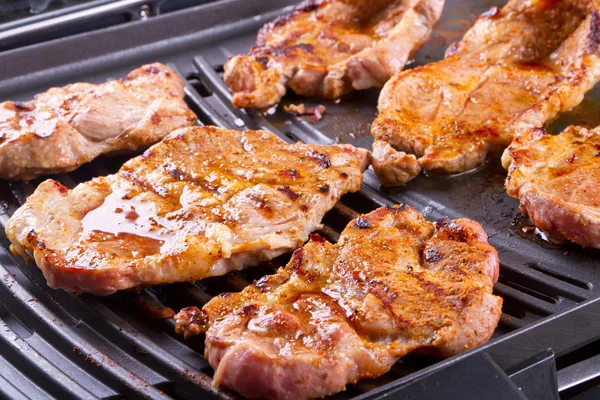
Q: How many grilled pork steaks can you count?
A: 6